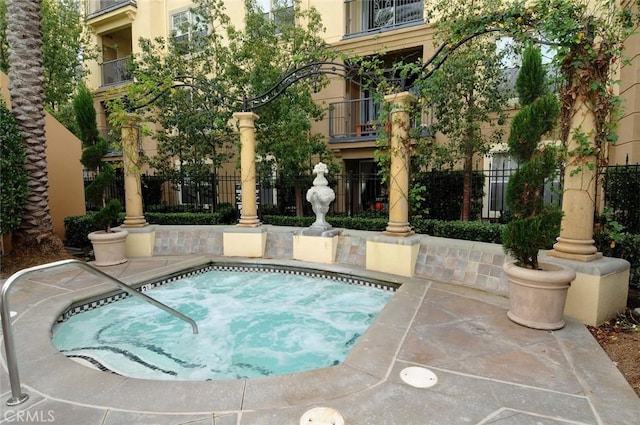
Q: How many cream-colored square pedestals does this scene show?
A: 5